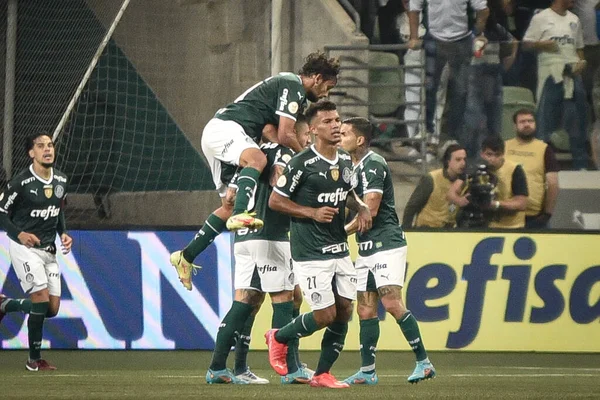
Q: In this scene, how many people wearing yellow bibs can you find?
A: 3